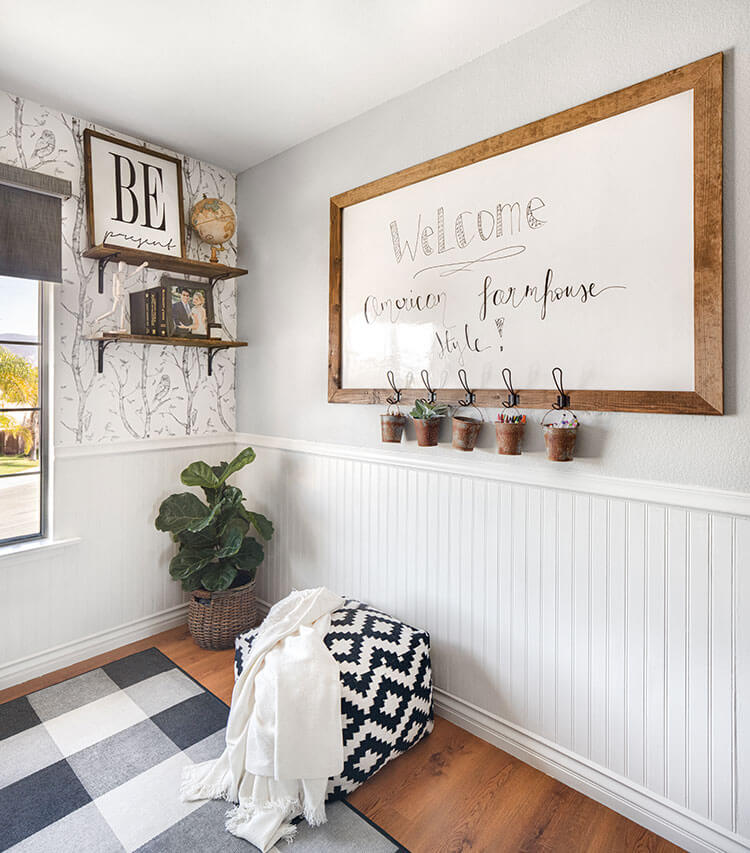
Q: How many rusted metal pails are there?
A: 5